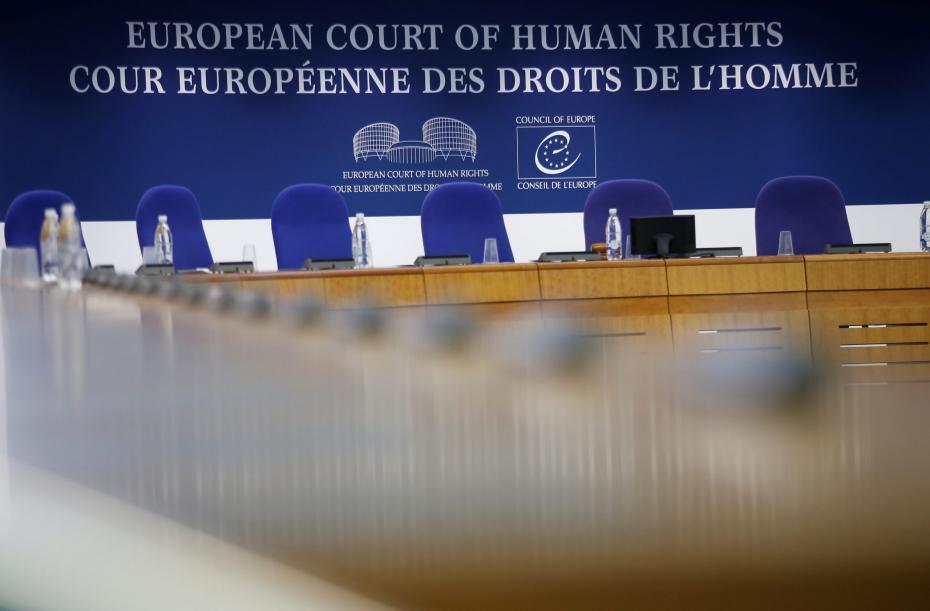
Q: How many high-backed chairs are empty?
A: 6